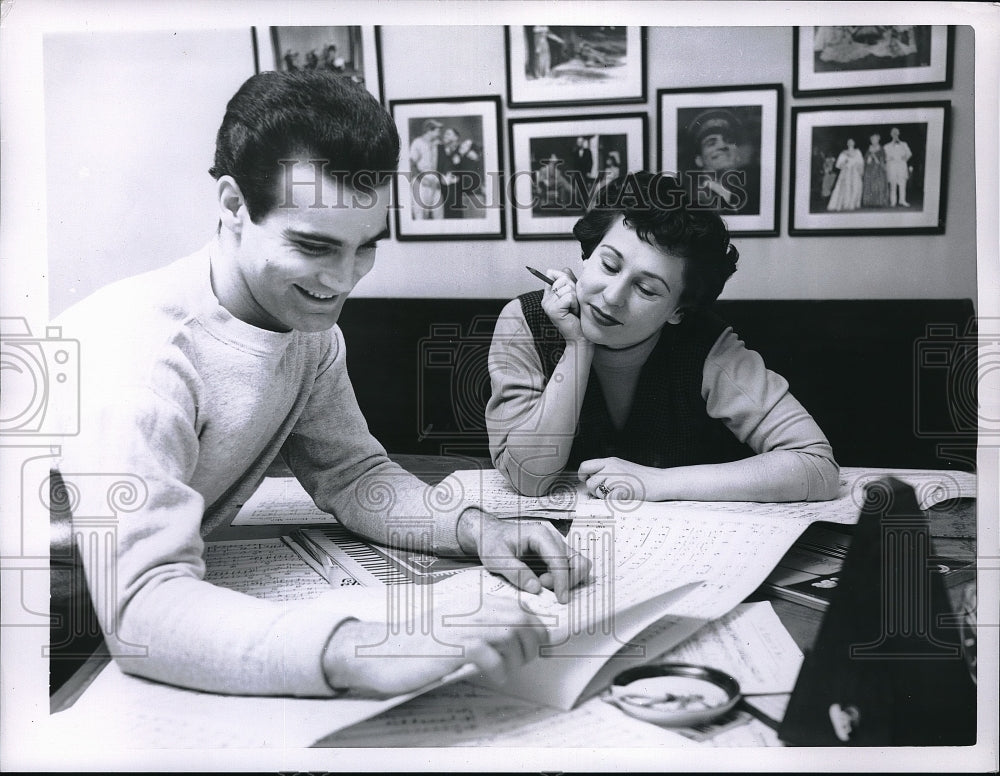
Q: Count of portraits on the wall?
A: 7